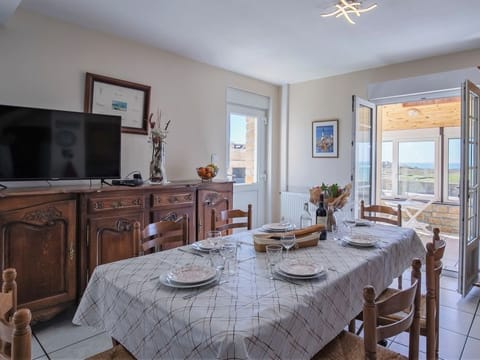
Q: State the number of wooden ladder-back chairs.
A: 6